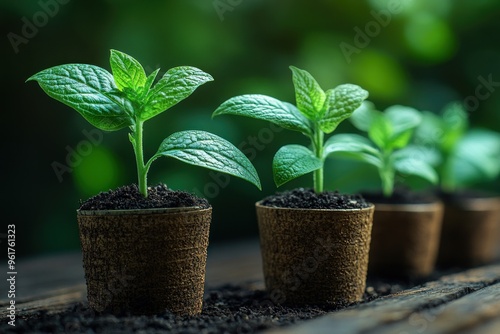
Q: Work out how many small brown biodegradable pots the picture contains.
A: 4